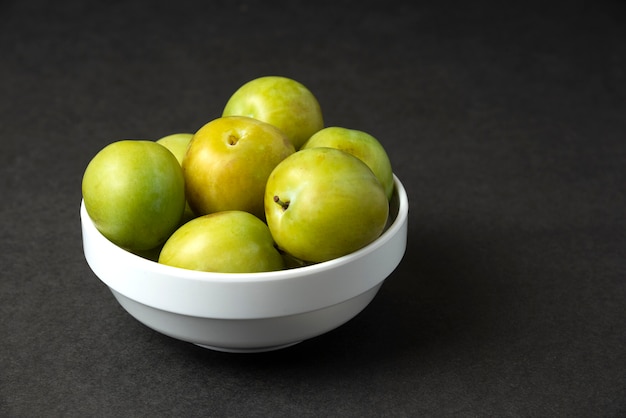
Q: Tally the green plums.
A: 7